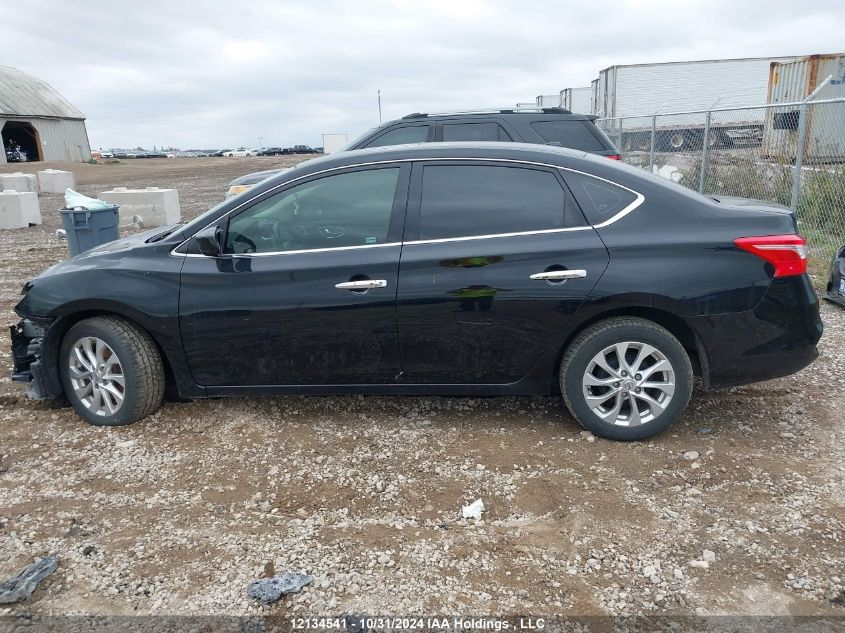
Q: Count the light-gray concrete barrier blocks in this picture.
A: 4